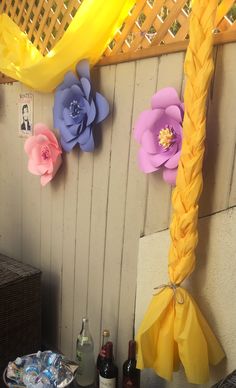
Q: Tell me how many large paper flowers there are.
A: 3